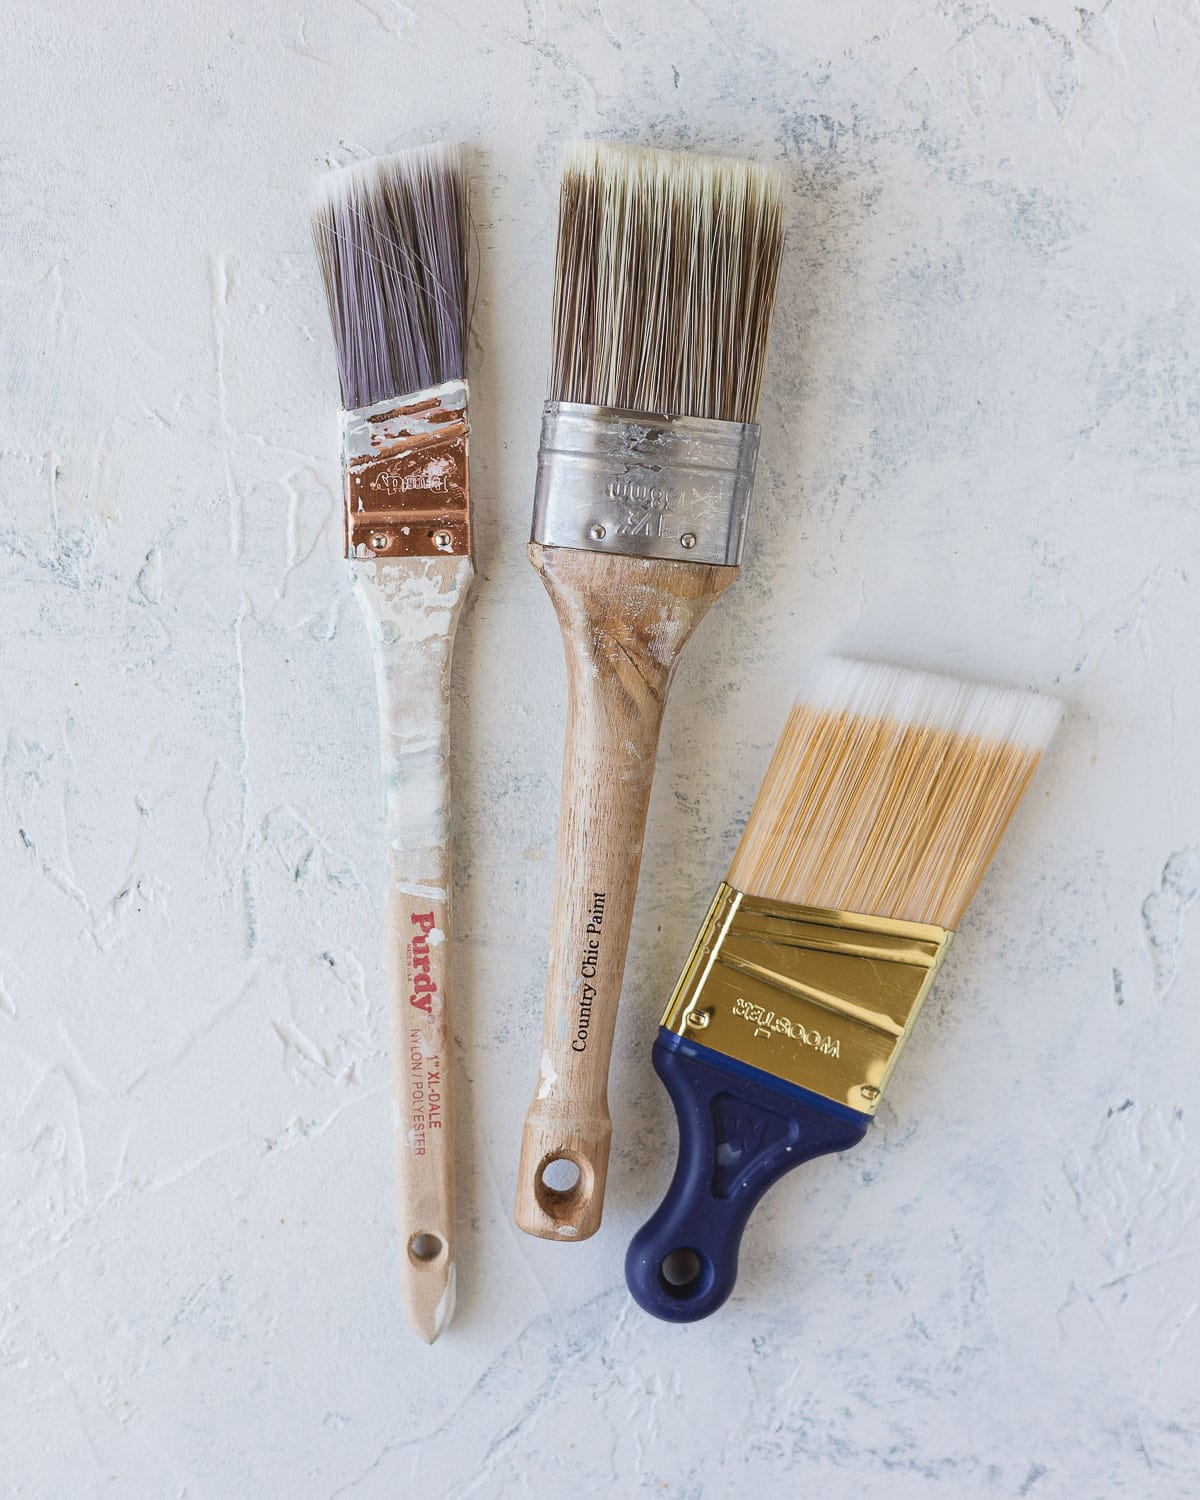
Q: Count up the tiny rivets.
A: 6